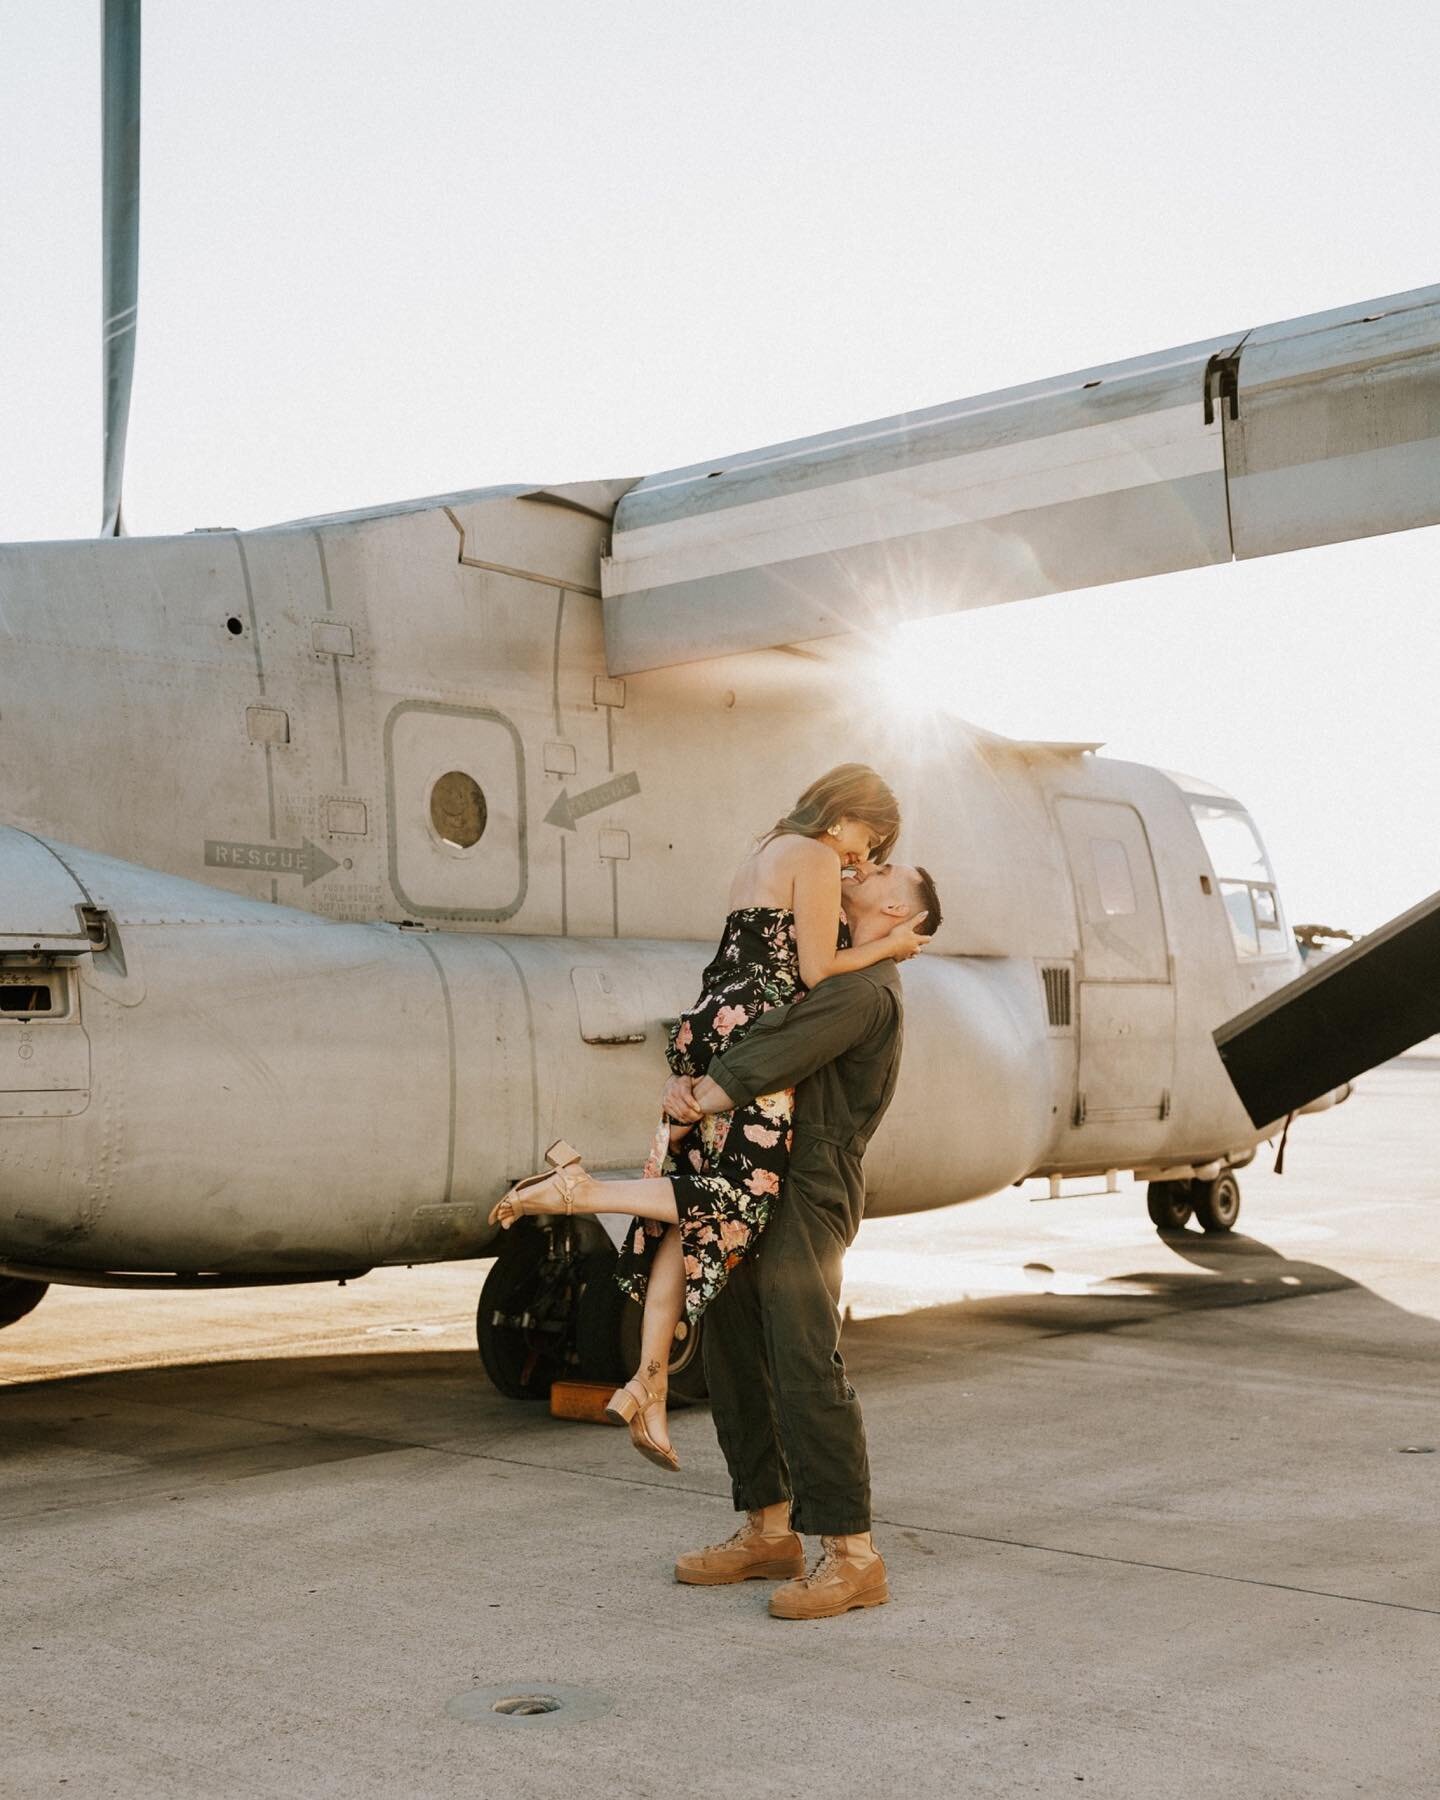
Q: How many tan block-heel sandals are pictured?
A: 2